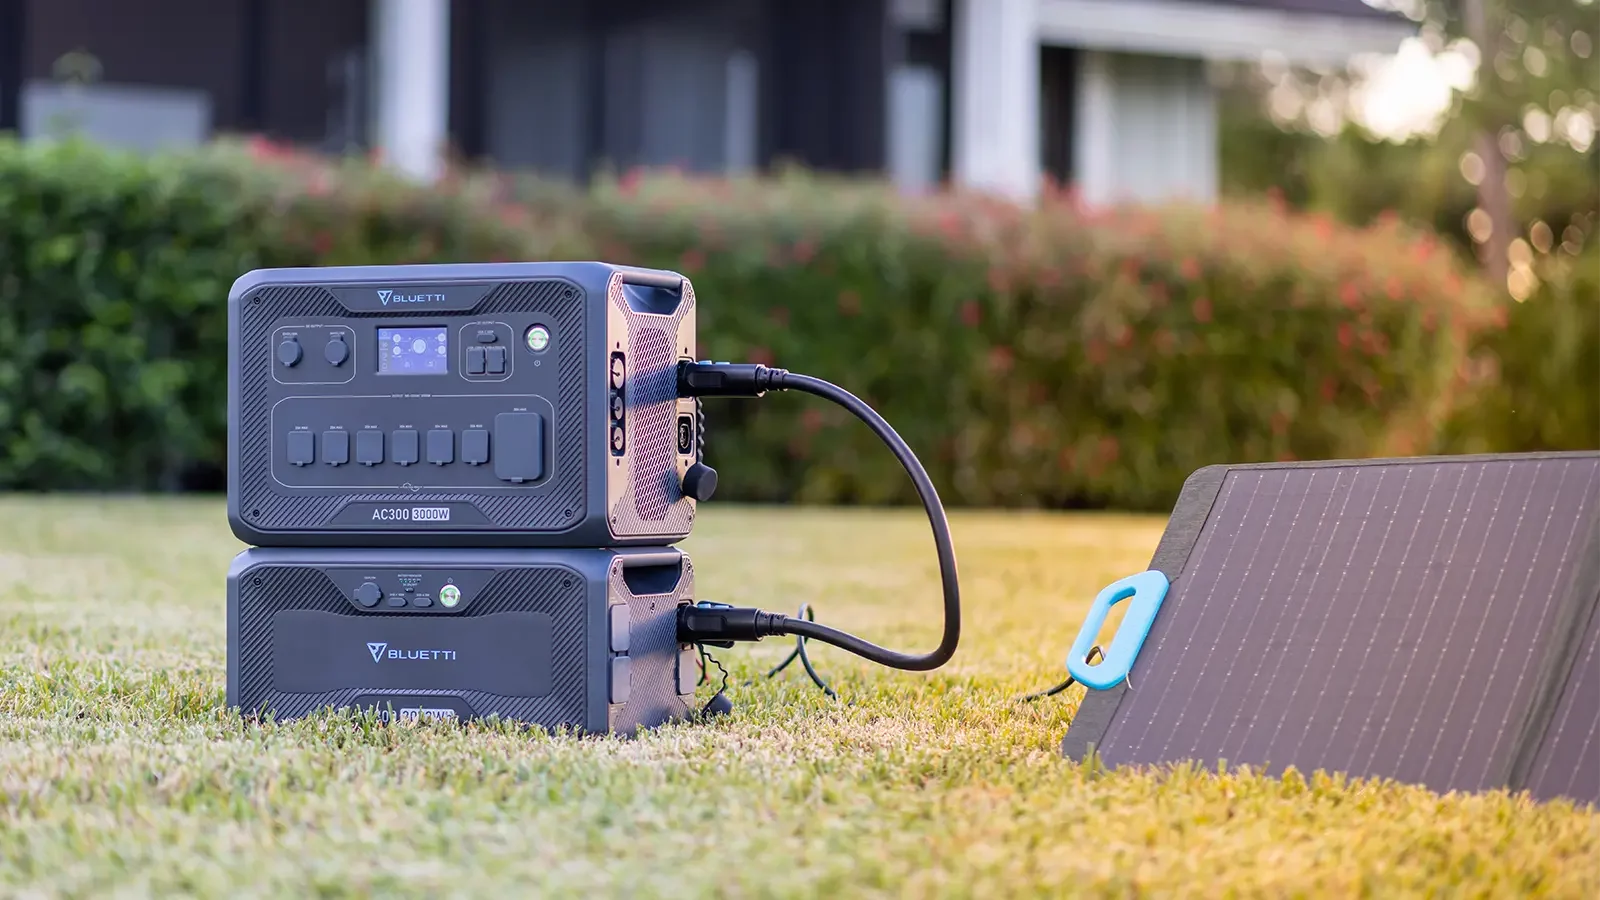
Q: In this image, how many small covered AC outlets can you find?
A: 6